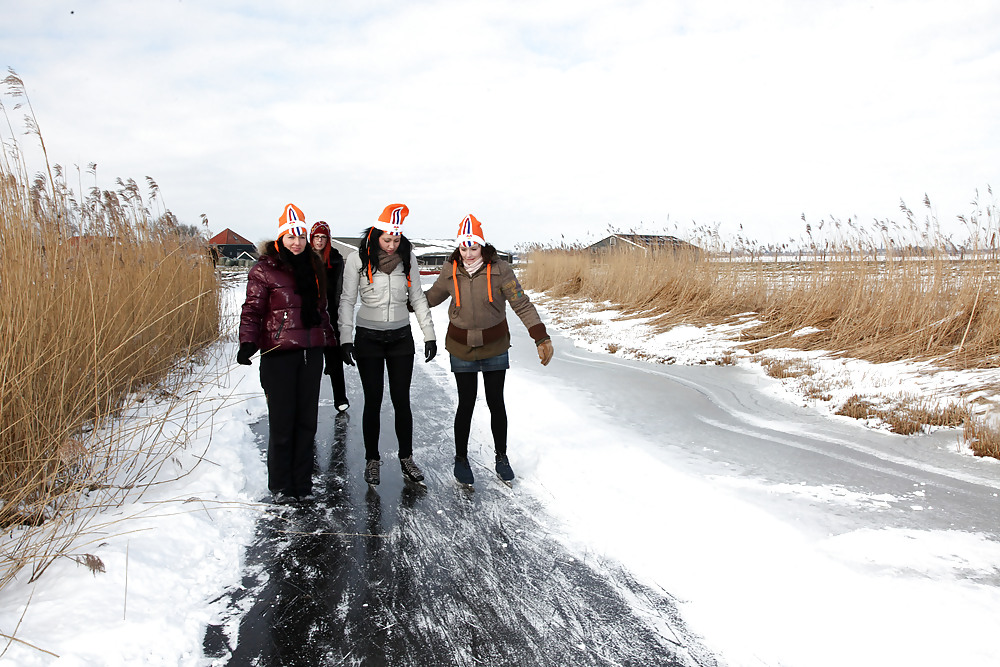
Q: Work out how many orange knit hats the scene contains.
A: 3